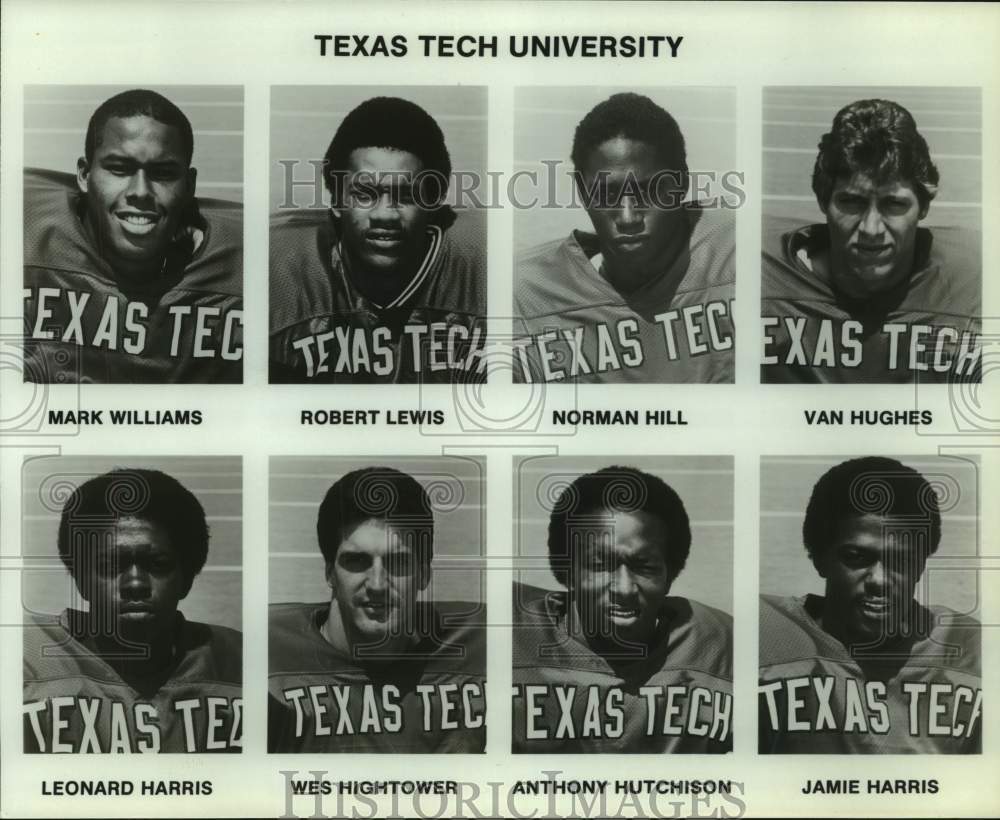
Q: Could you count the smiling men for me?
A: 1